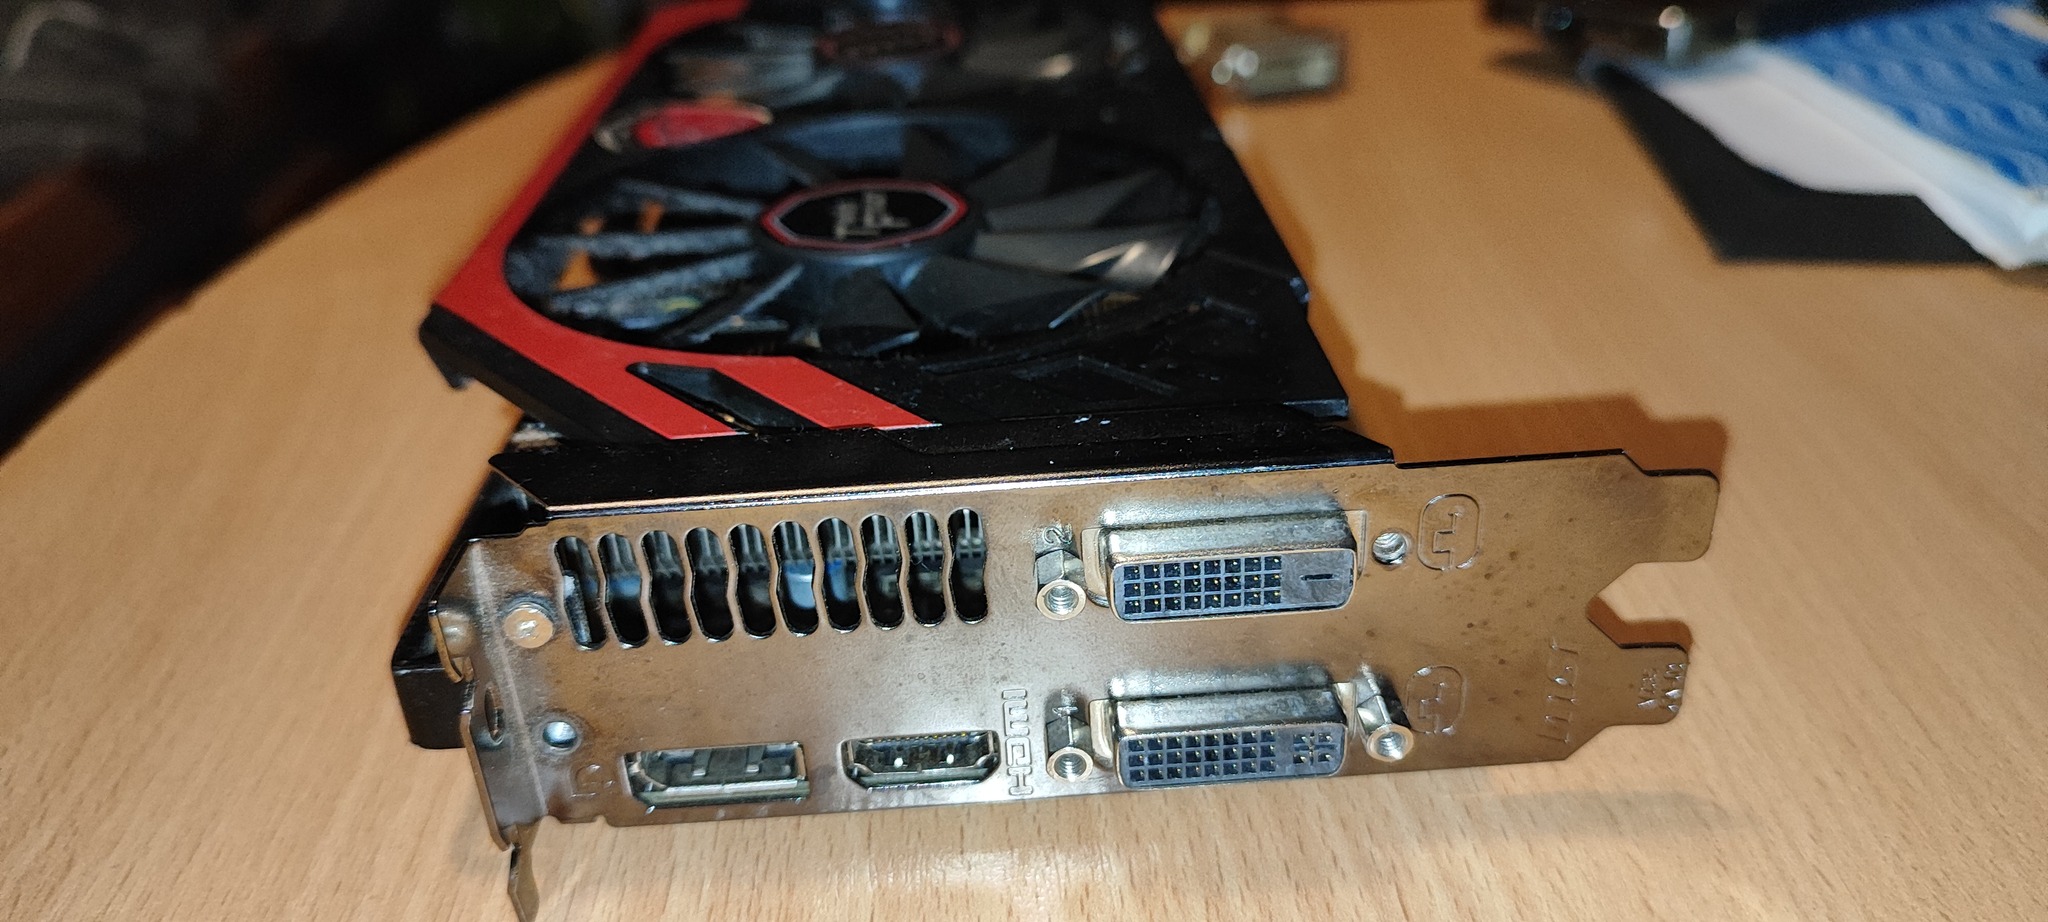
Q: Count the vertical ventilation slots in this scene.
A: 10